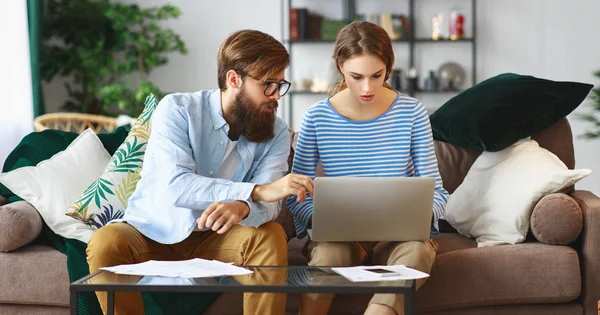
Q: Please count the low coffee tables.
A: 1